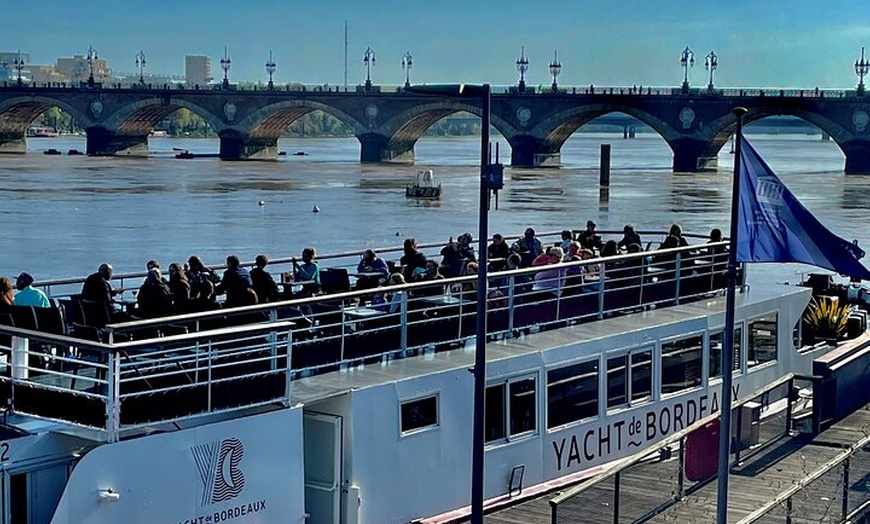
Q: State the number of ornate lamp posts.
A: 12